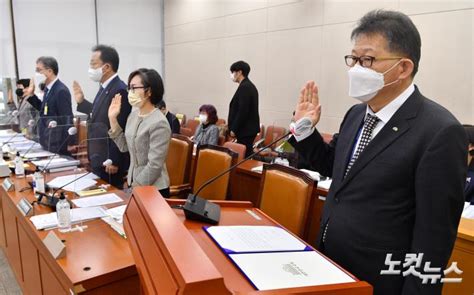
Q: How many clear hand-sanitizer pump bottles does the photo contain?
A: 3